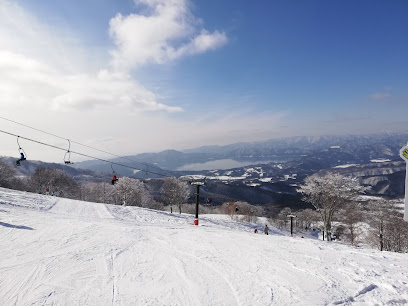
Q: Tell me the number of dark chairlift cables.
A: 2